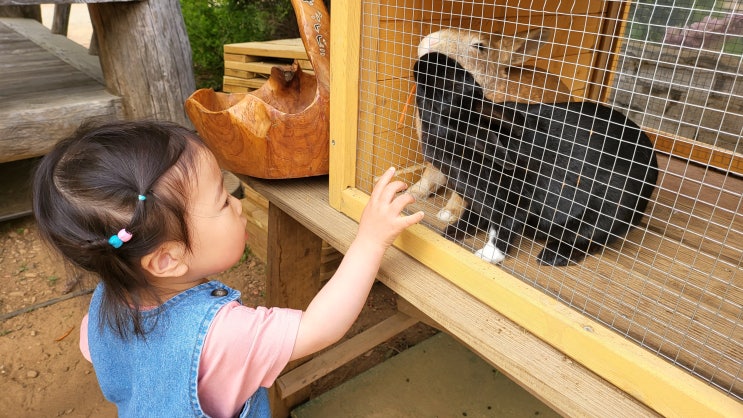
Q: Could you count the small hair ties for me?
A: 2